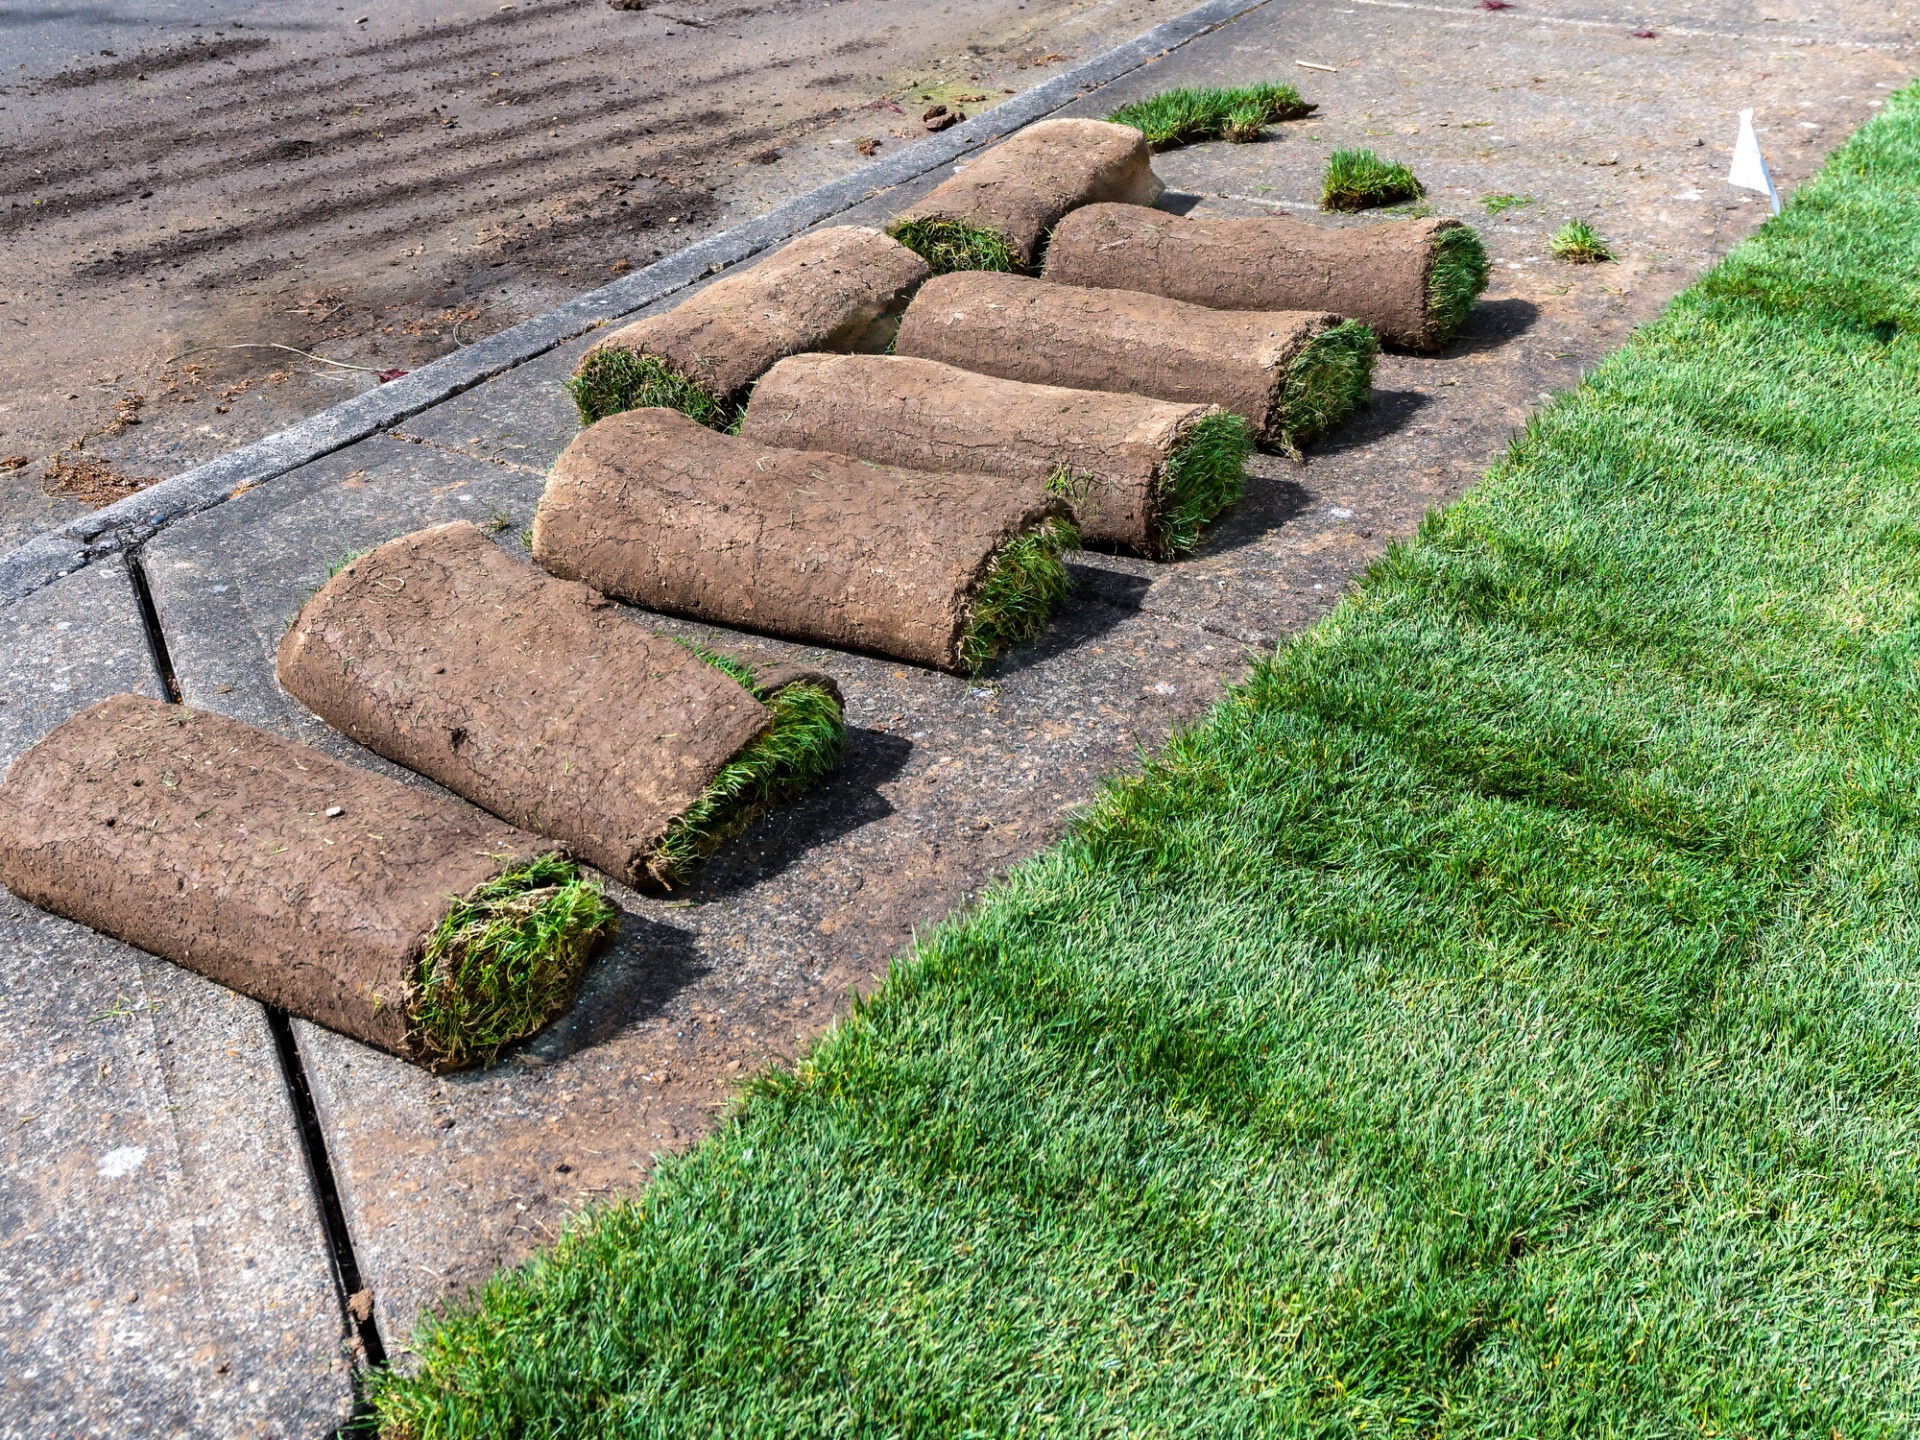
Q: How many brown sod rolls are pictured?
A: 8